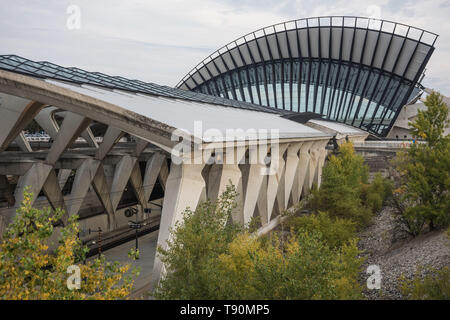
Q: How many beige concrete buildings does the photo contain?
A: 1